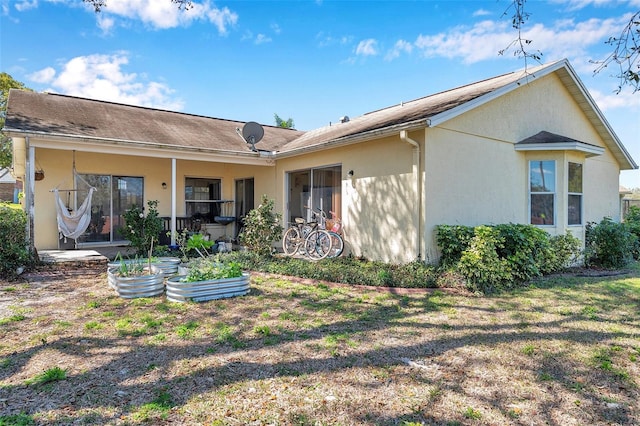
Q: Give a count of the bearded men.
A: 0